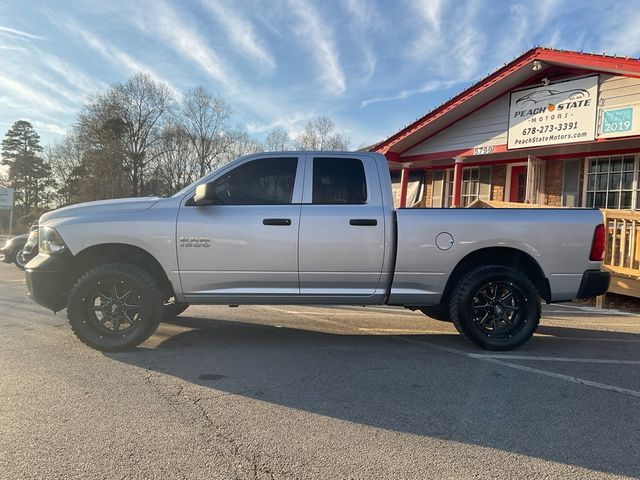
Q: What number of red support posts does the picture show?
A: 2